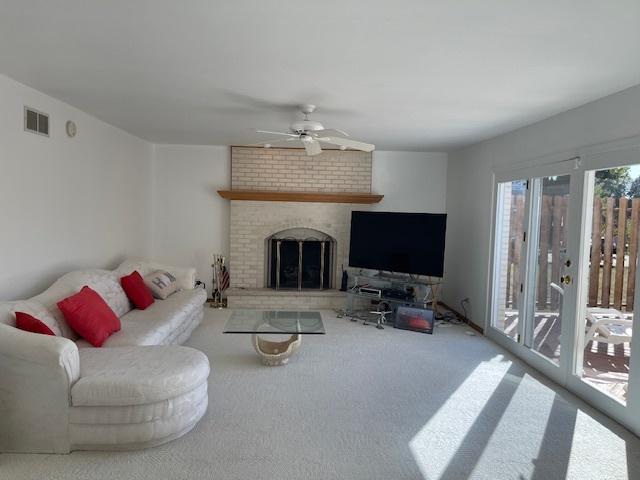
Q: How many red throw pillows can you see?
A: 3